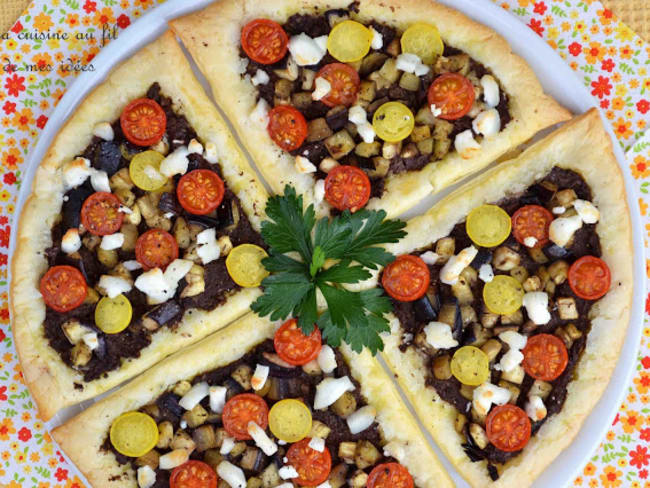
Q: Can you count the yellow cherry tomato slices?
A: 11